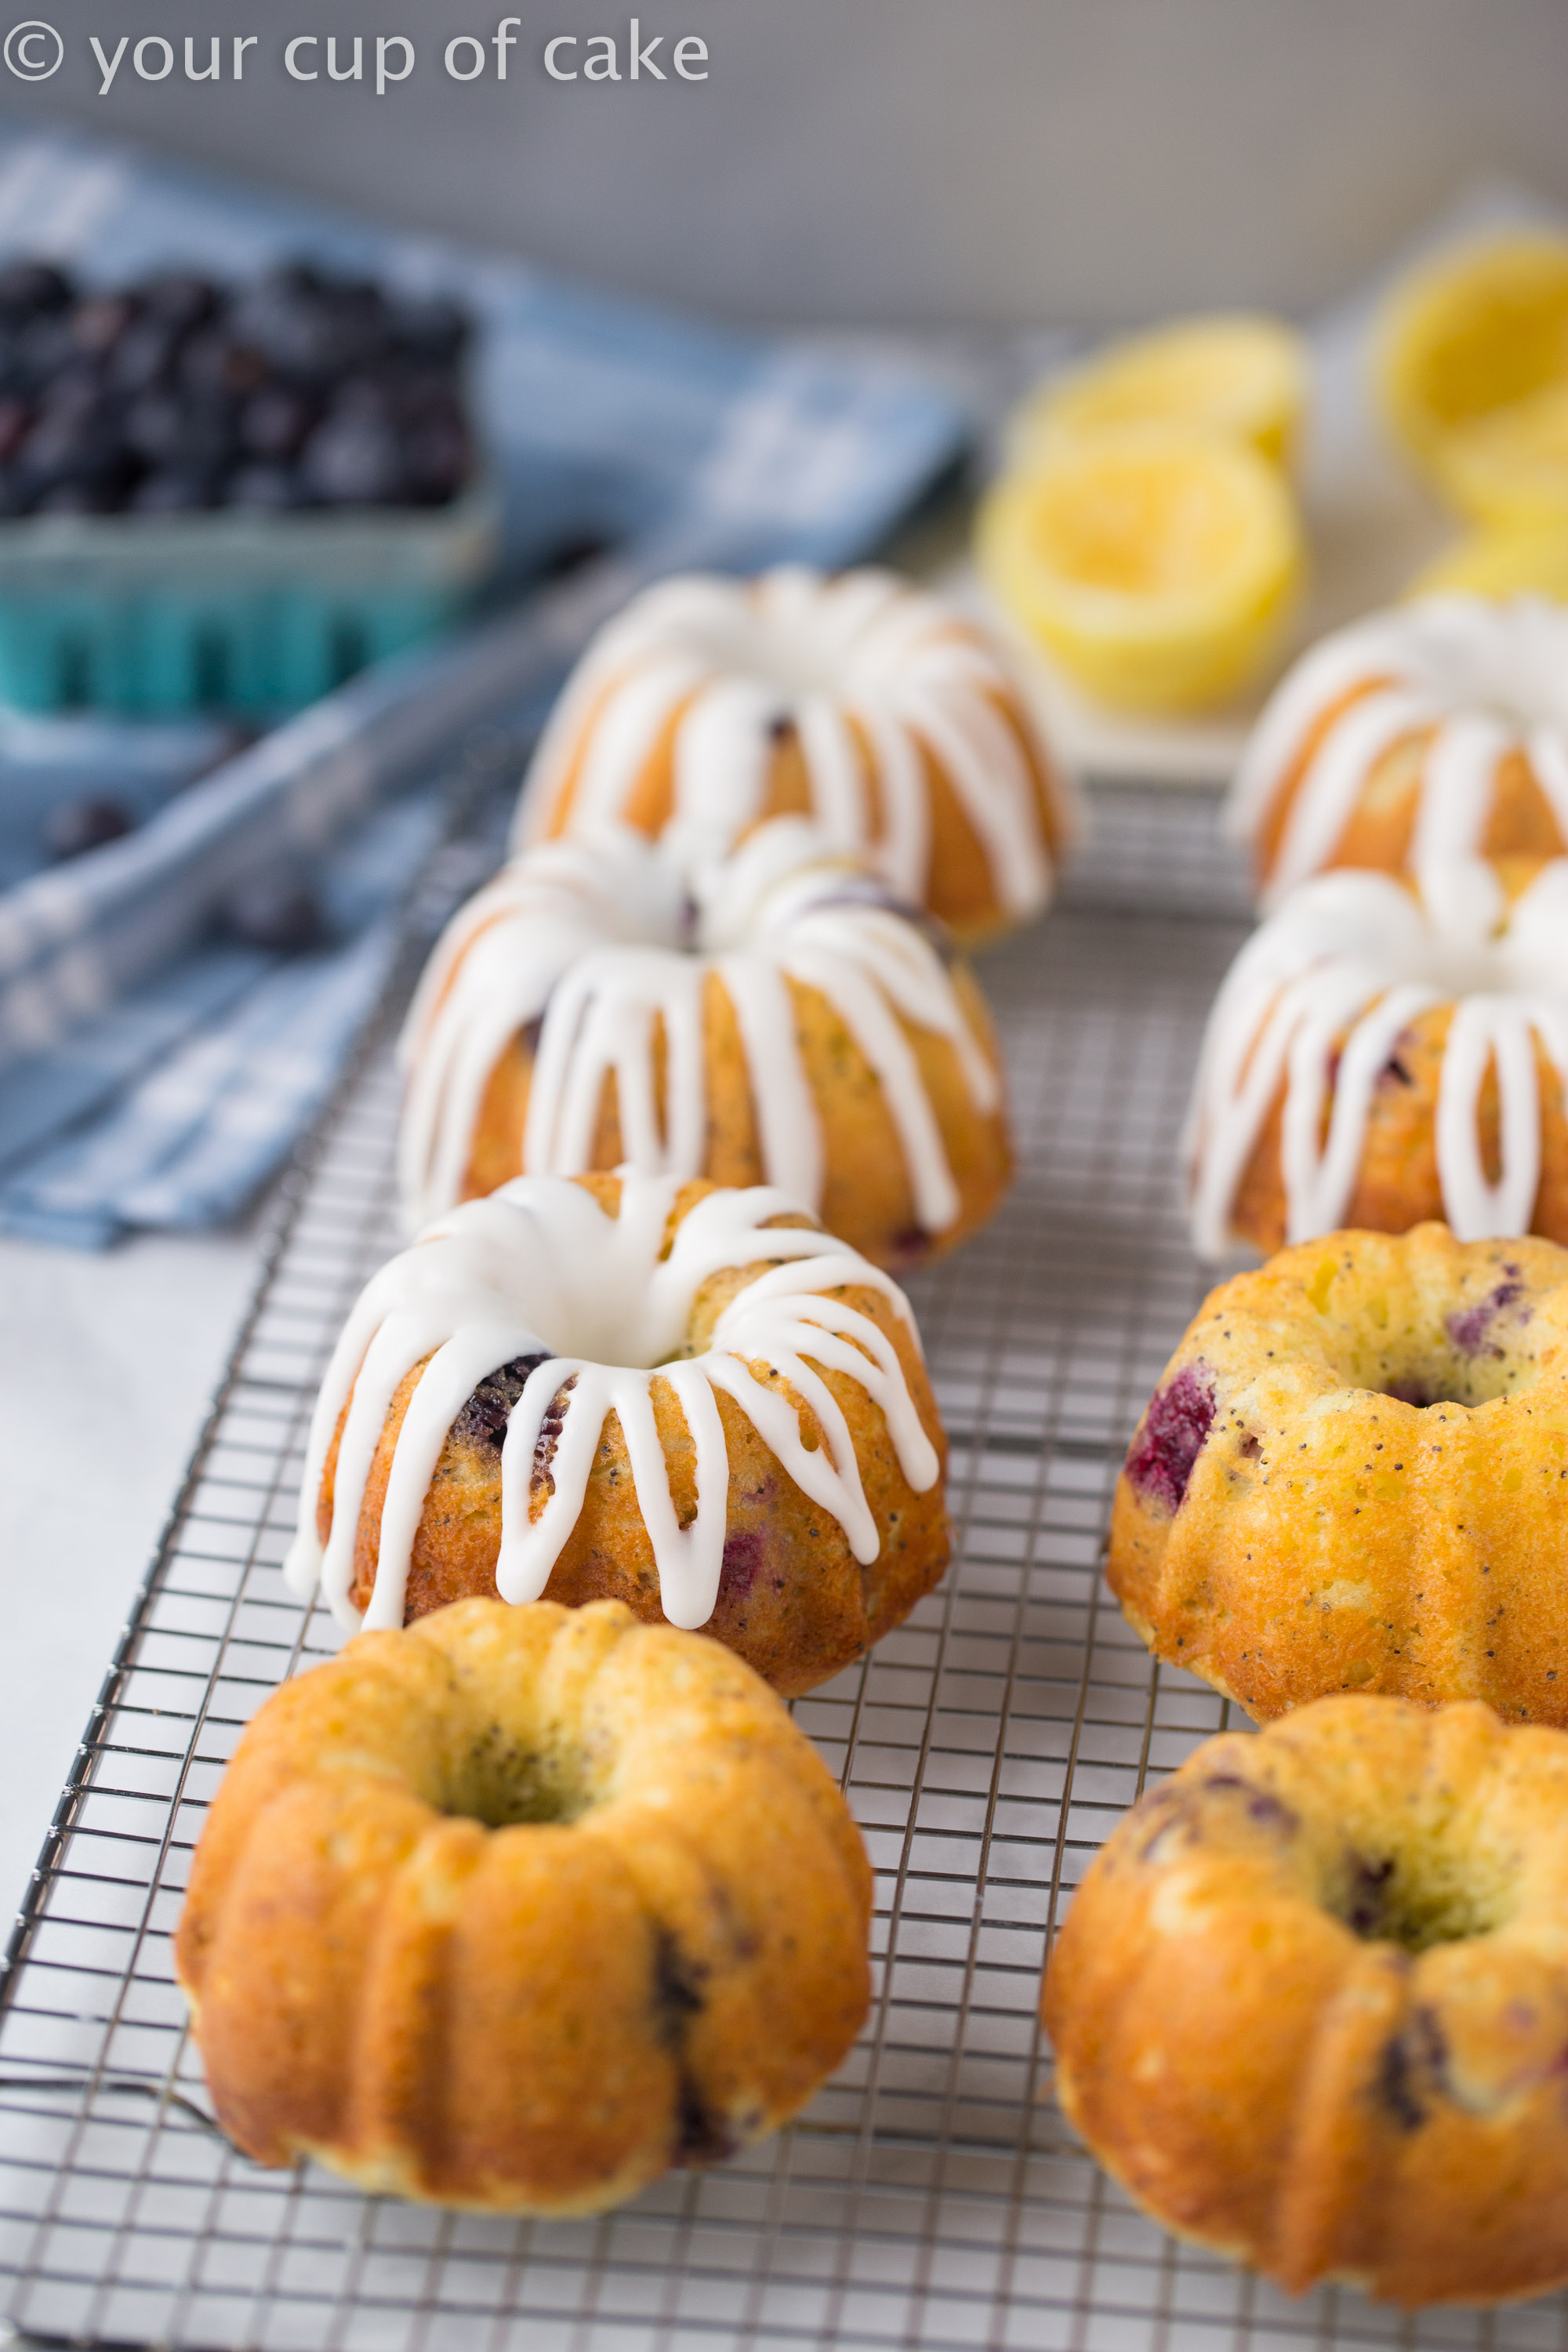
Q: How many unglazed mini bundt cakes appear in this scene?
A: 3